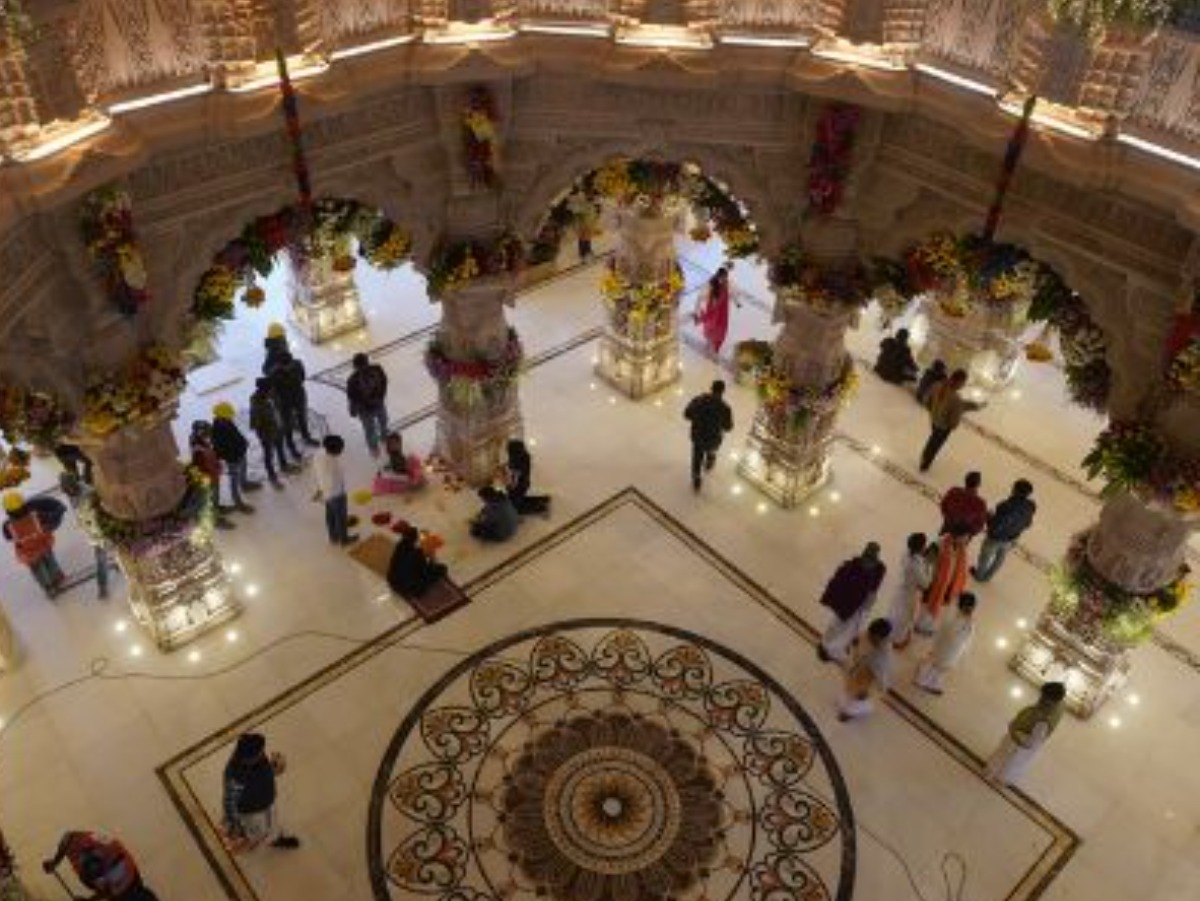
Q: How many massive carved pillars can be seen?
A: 7